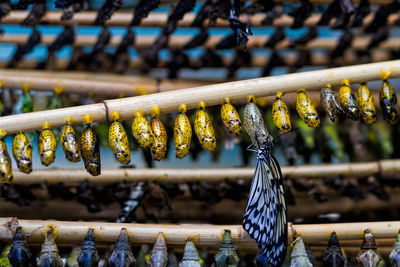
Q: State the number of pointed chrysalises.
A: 11